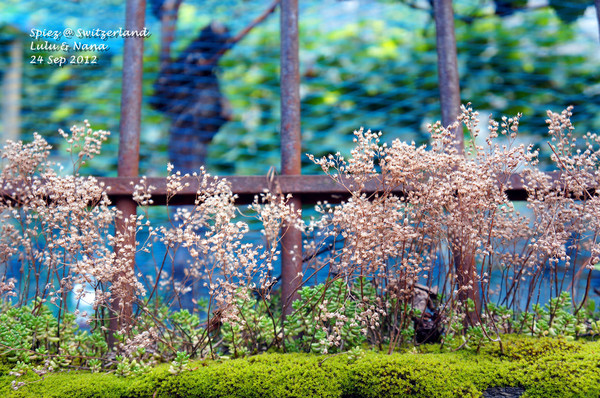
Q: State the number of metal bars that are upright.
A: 3